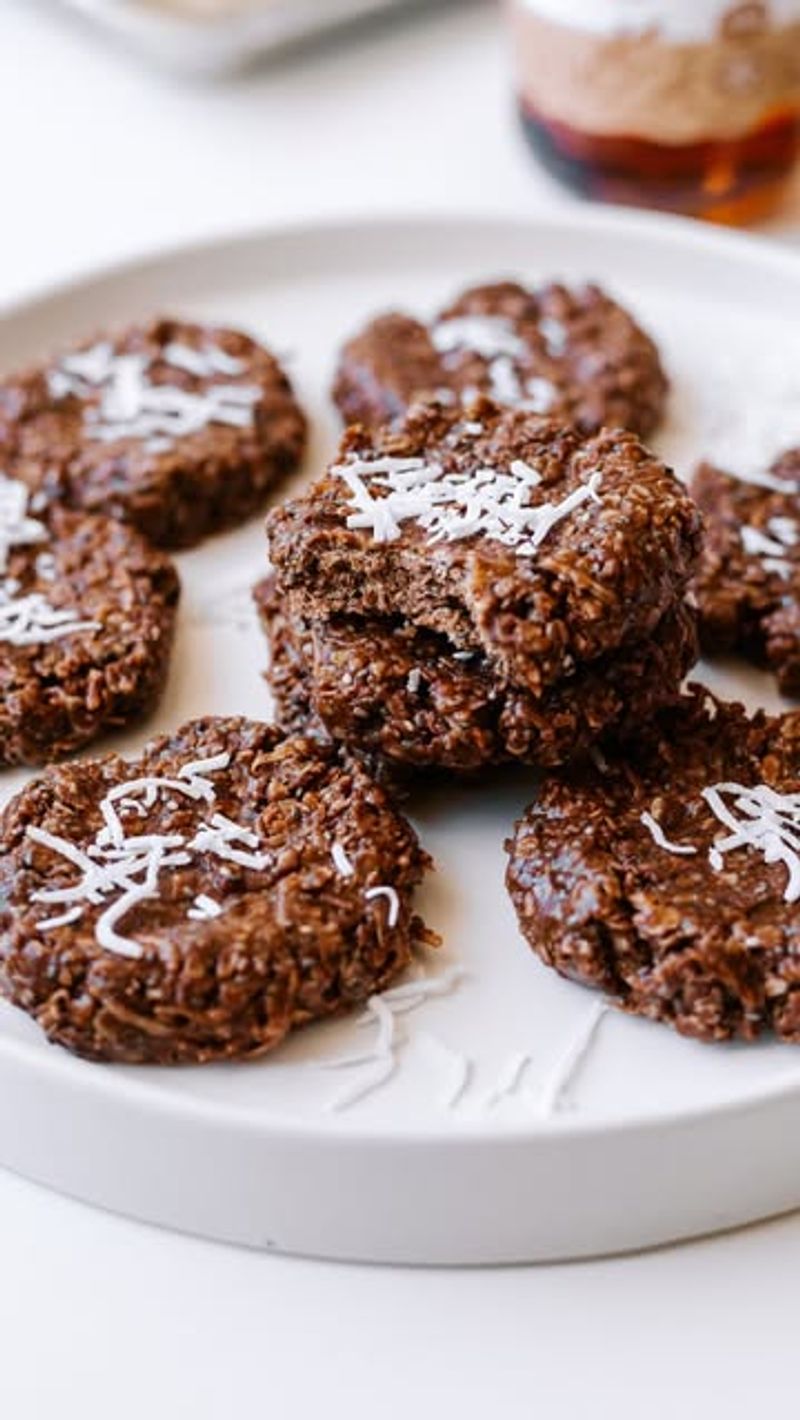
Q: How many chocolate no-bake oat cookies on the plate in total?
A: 8